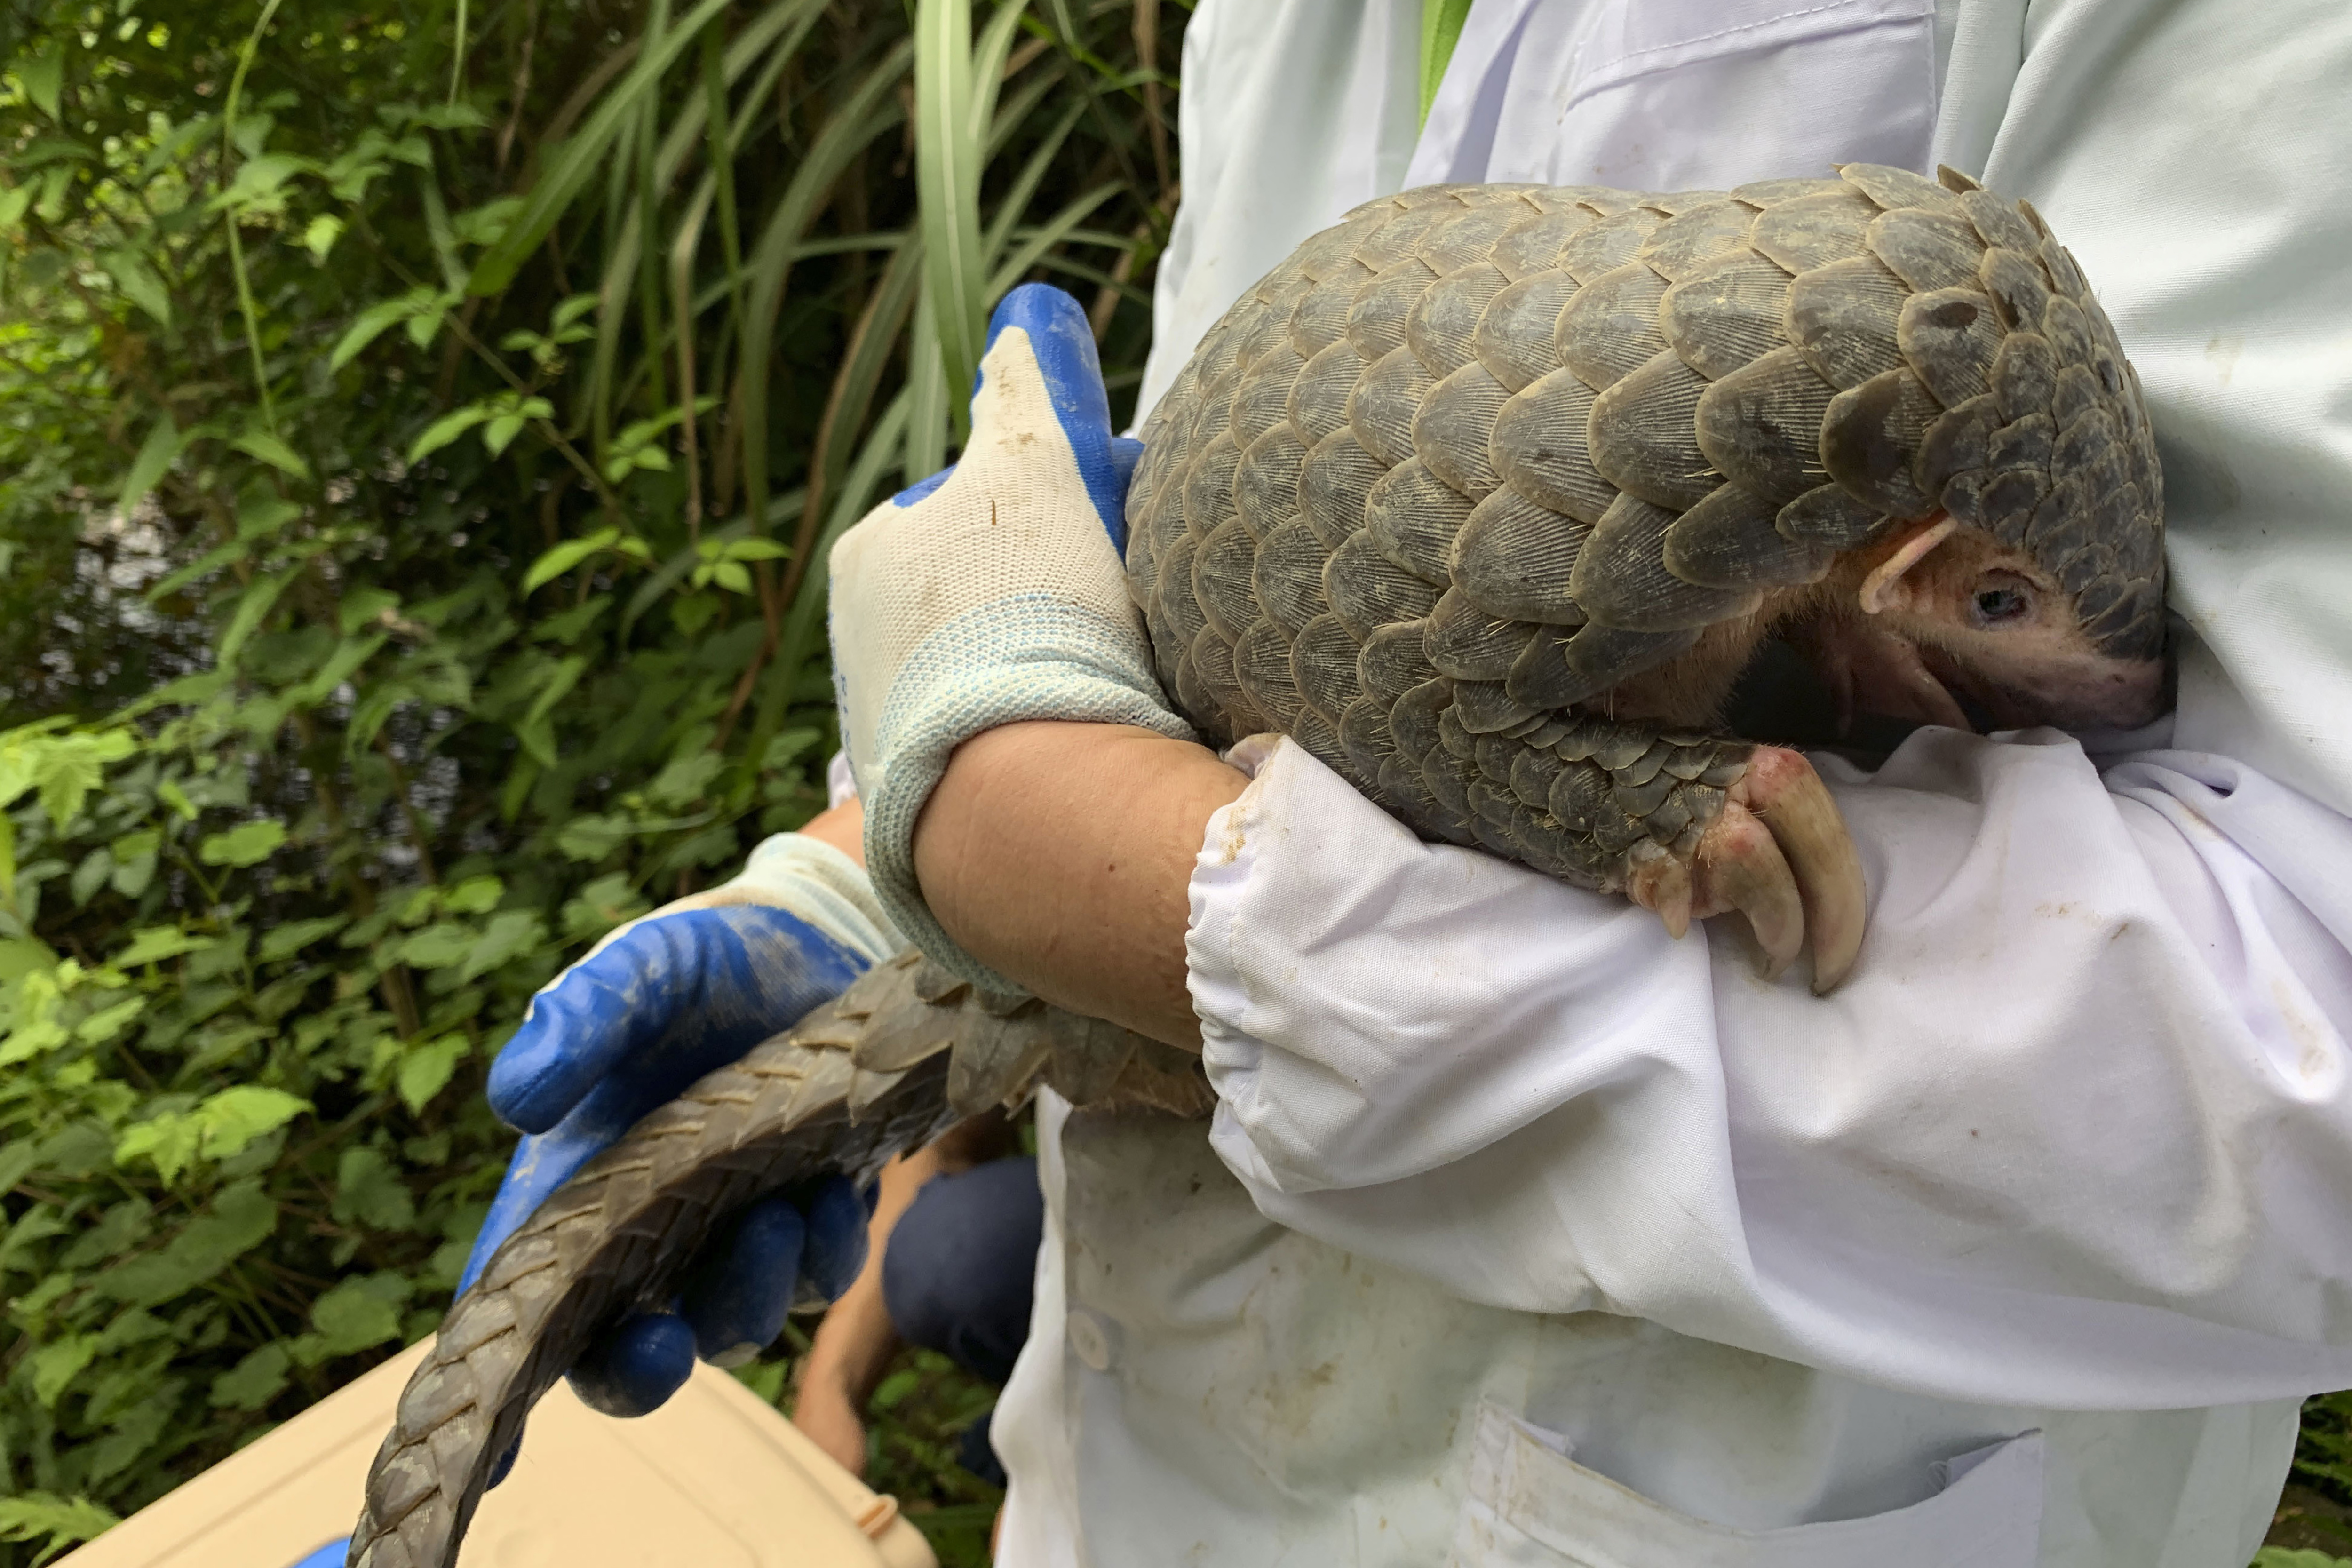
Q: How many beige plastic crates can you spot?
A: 1